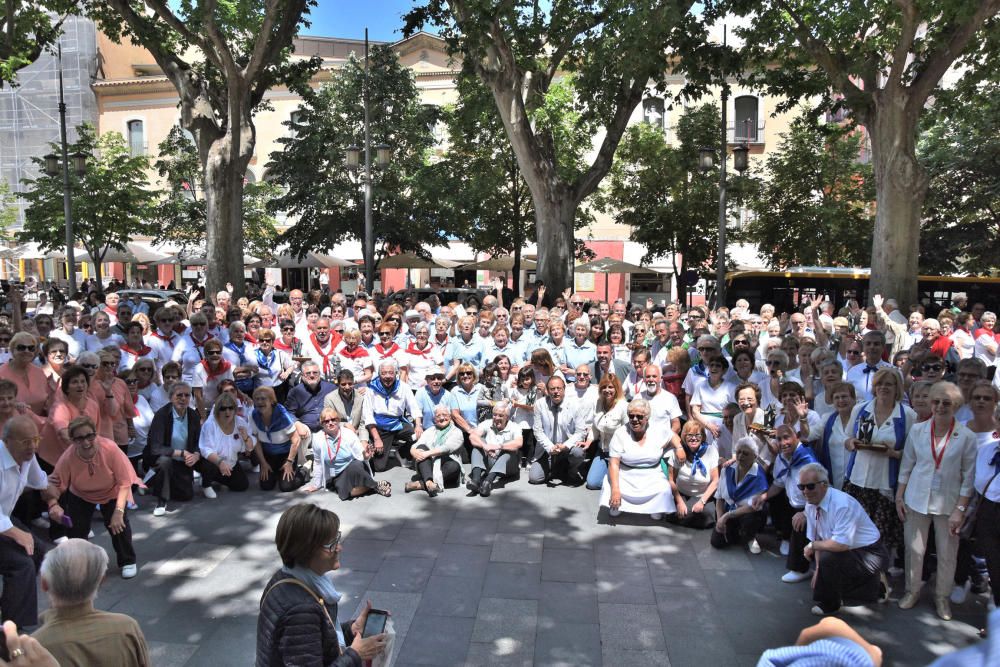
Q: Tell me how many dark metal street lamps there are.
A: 3